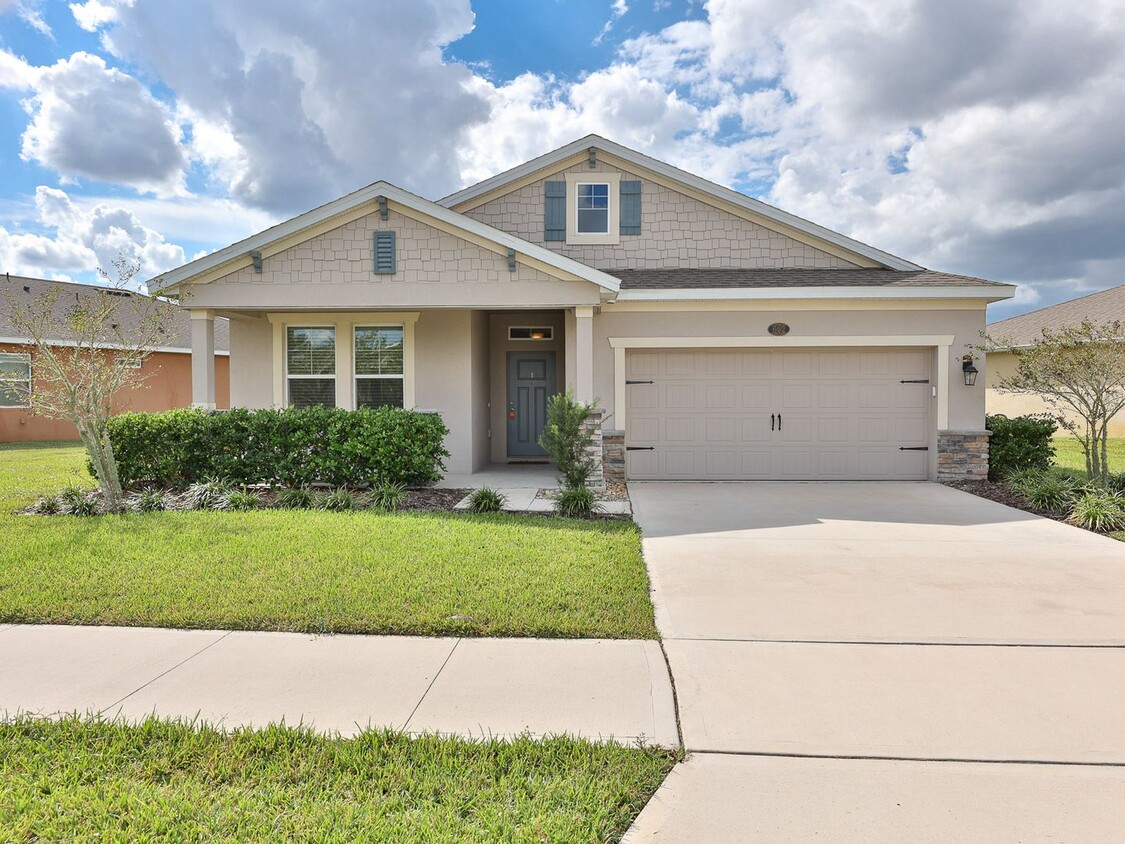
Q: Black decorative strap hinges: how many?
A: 4